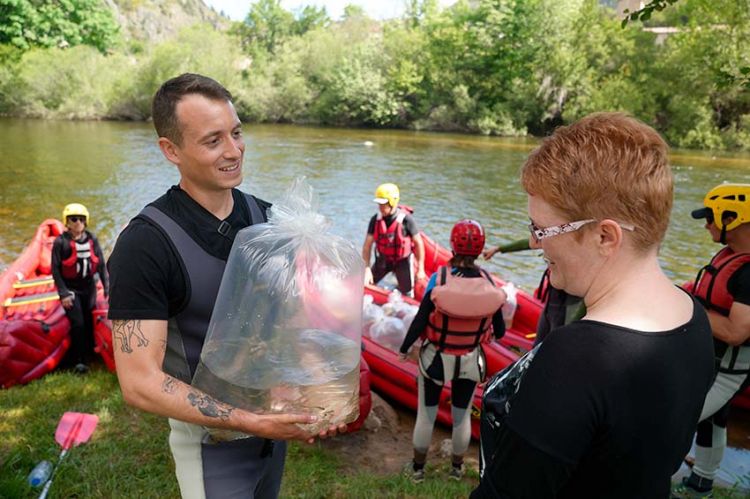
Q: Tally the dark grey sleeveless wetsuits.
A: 1